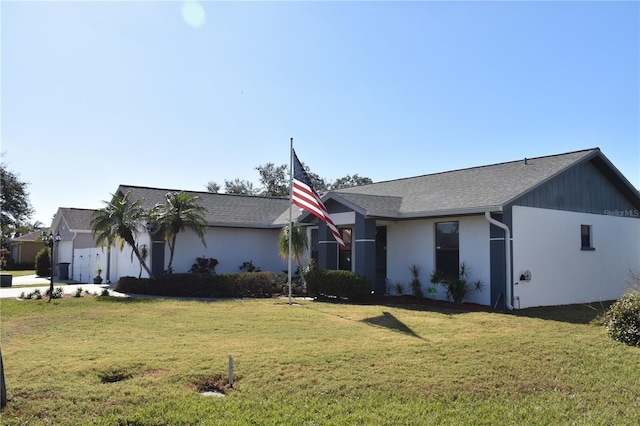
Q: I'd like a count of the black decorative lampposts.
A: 1